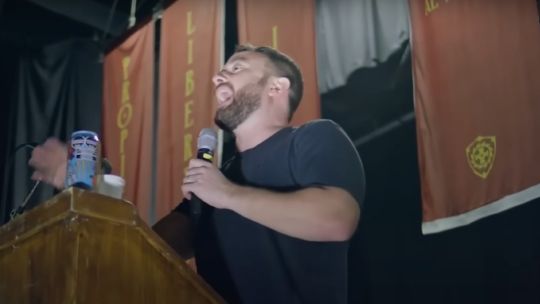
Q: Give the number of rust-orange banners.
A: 4